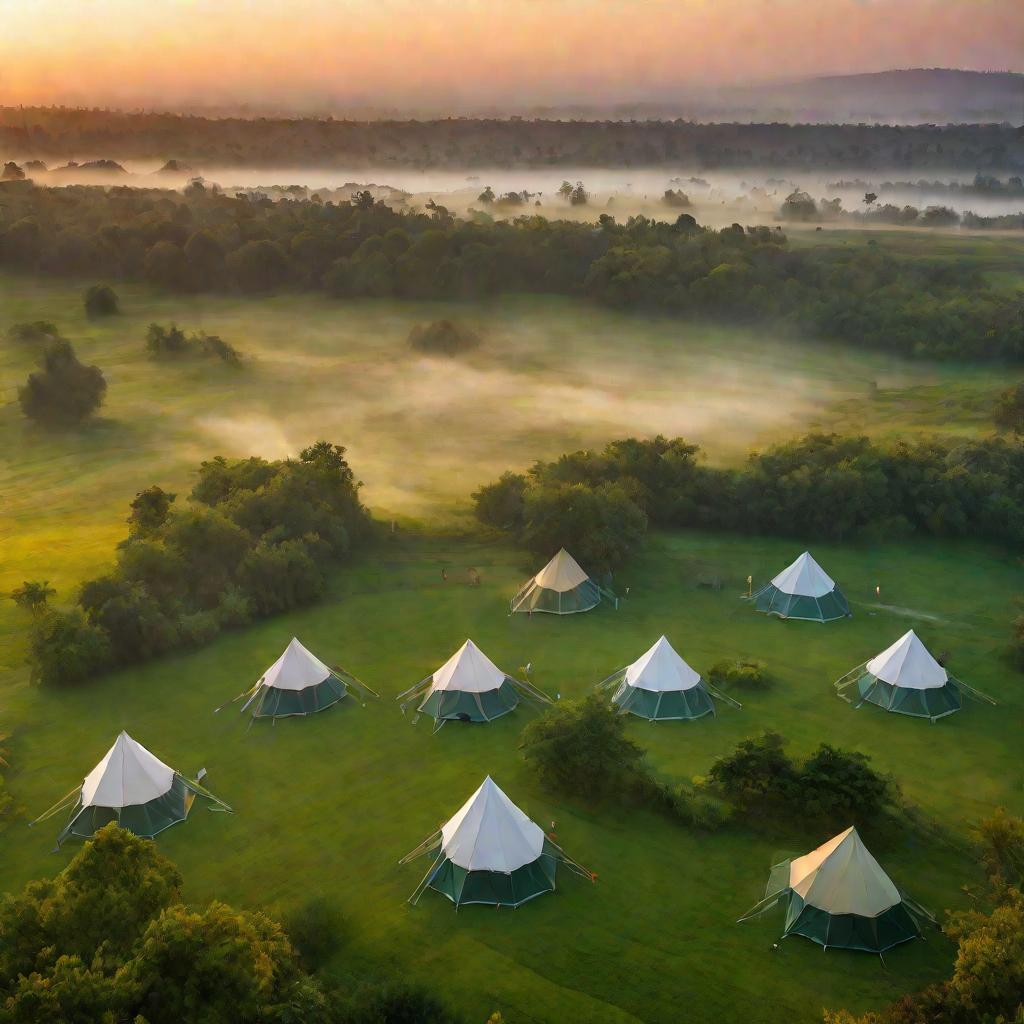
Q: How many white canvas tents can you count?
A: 9